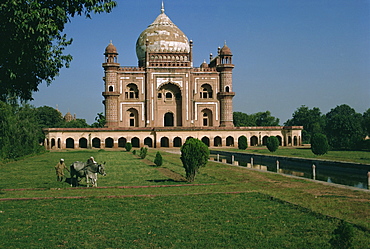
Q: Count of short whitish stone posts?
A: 6